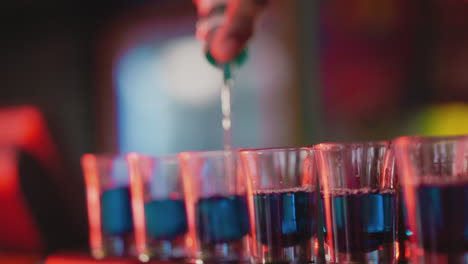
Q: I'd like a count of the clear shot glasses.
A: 6